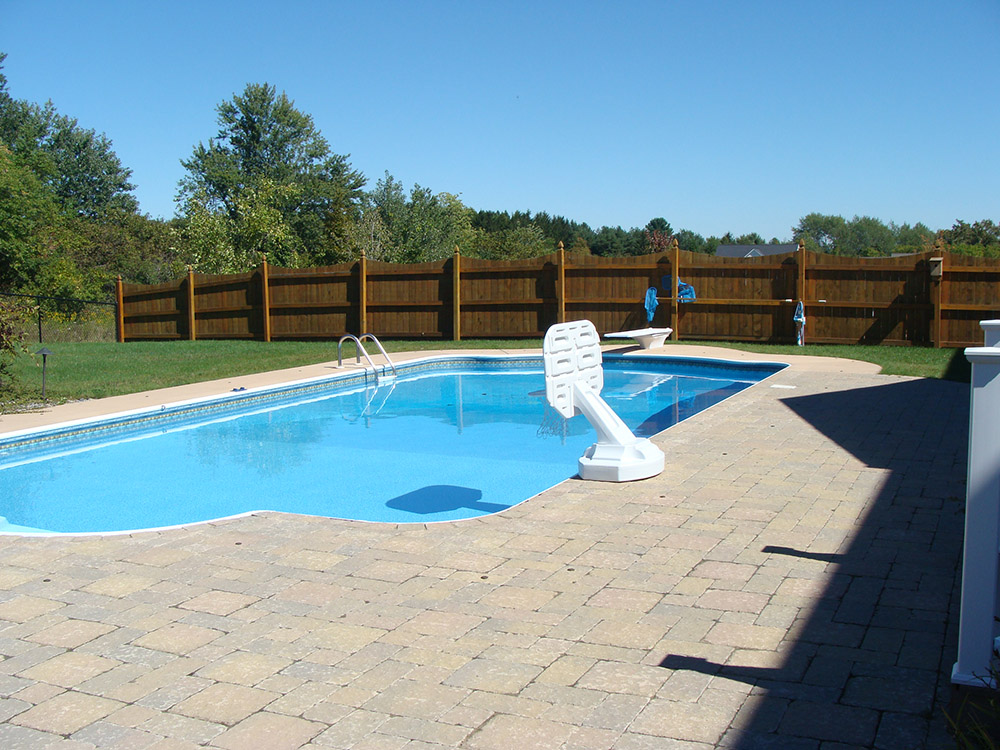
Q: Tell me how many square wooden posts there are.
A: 9